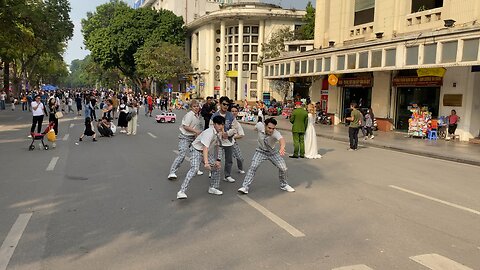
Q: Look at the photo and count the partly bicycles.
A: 1